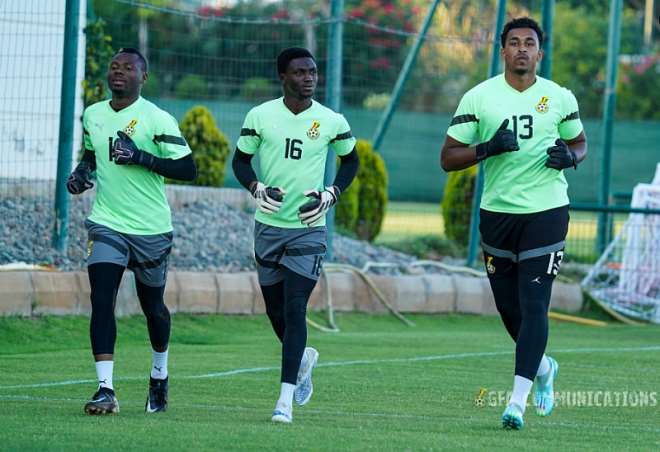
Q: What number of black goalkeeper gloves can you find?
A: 4